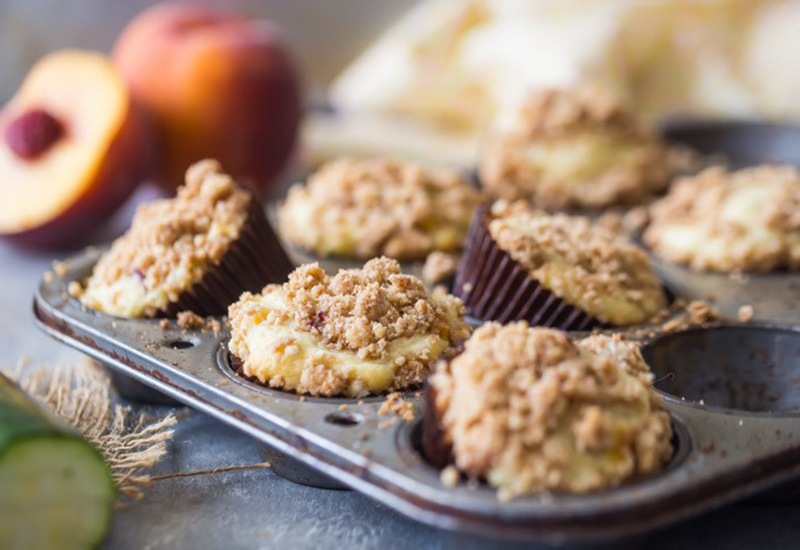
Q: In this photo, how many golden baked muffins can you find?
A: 7